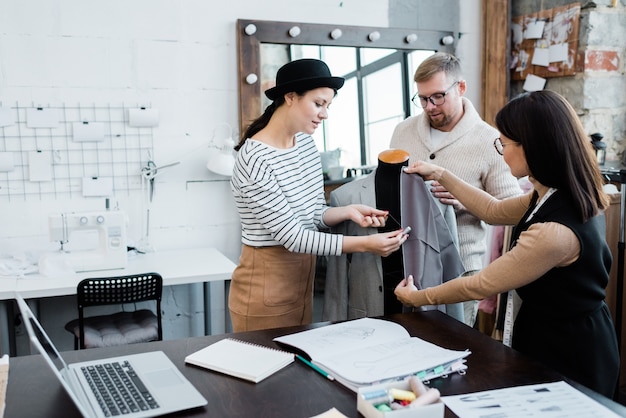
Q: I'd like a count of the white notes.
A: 11